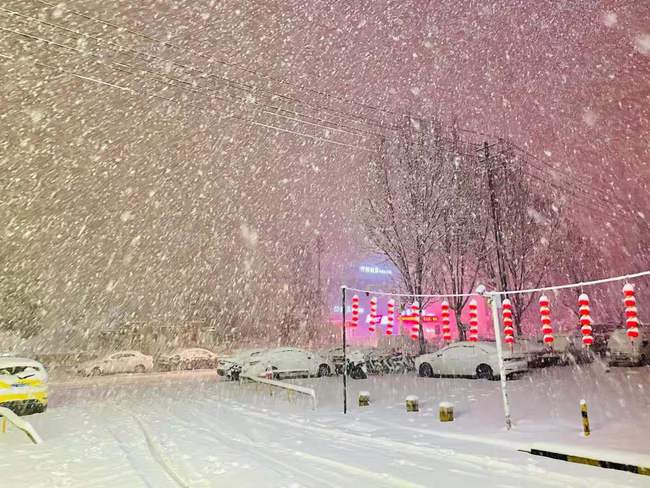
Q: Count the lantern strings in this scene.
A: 10